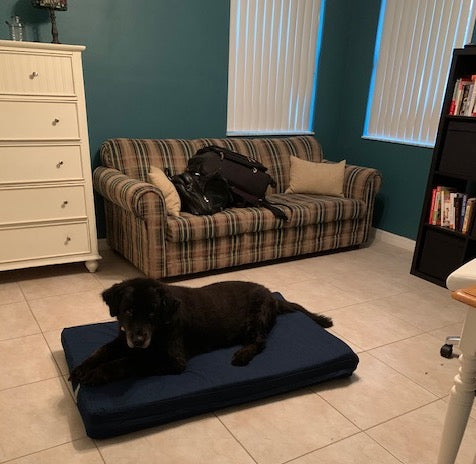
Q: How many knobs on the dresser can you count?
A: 5